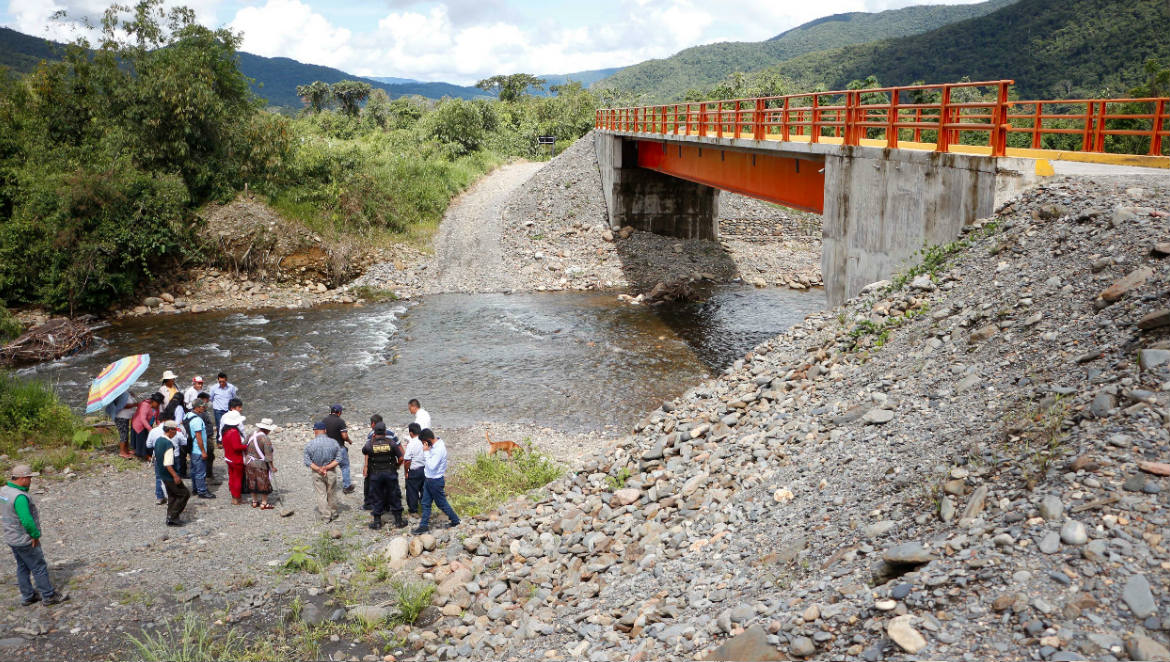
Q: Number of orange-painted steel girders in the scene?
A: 1